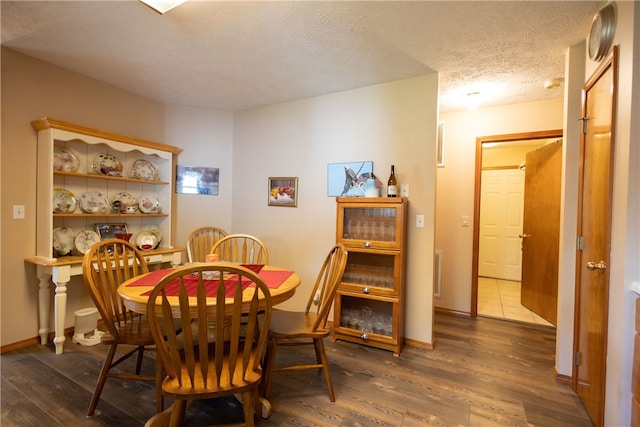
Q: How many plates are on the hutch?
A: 11